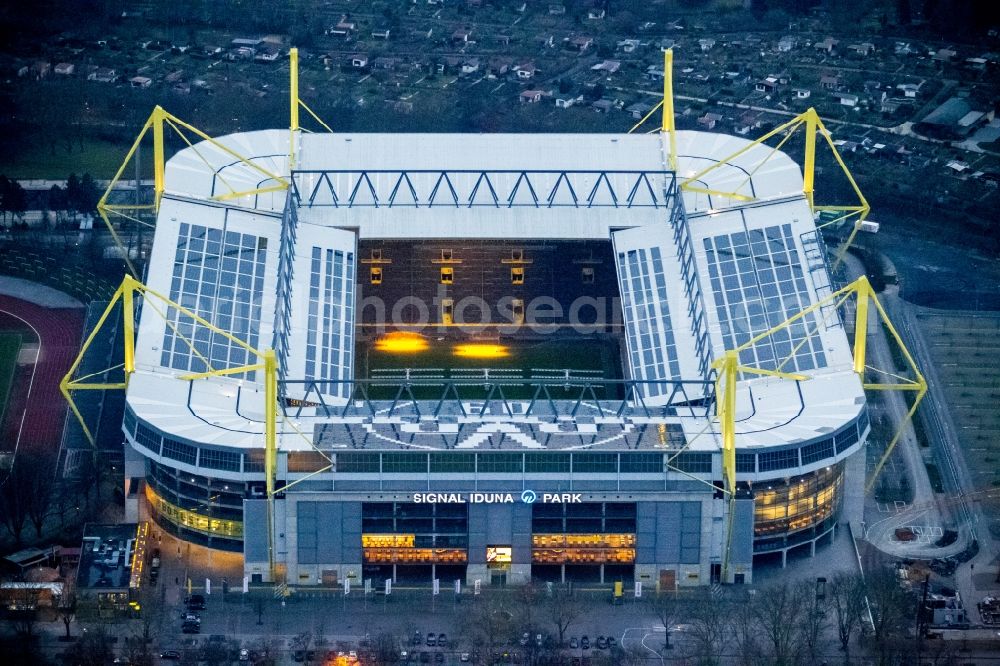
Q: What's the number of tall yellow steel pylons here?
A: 8